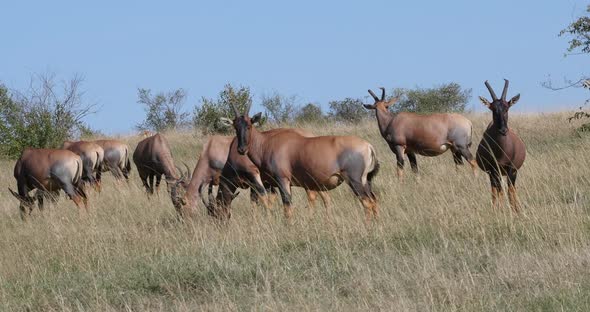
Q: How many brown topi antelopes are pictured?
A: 9